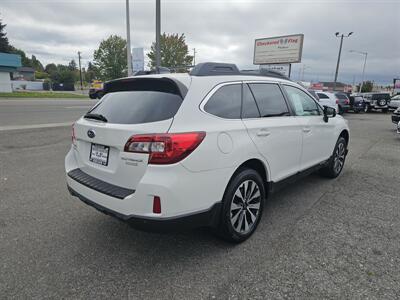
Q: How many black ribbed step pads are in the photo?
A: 1